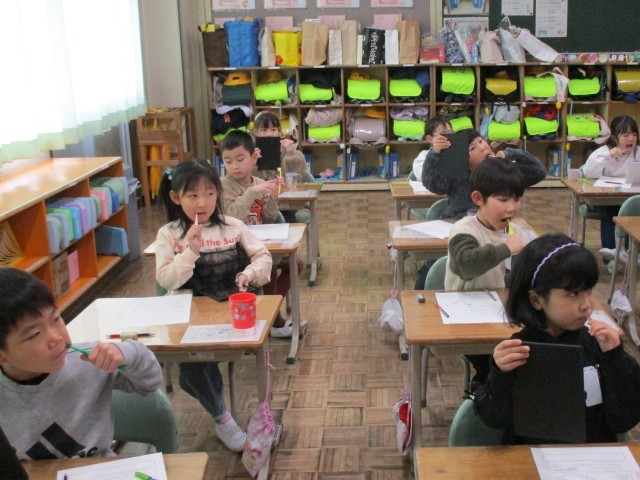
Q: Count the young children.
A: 9